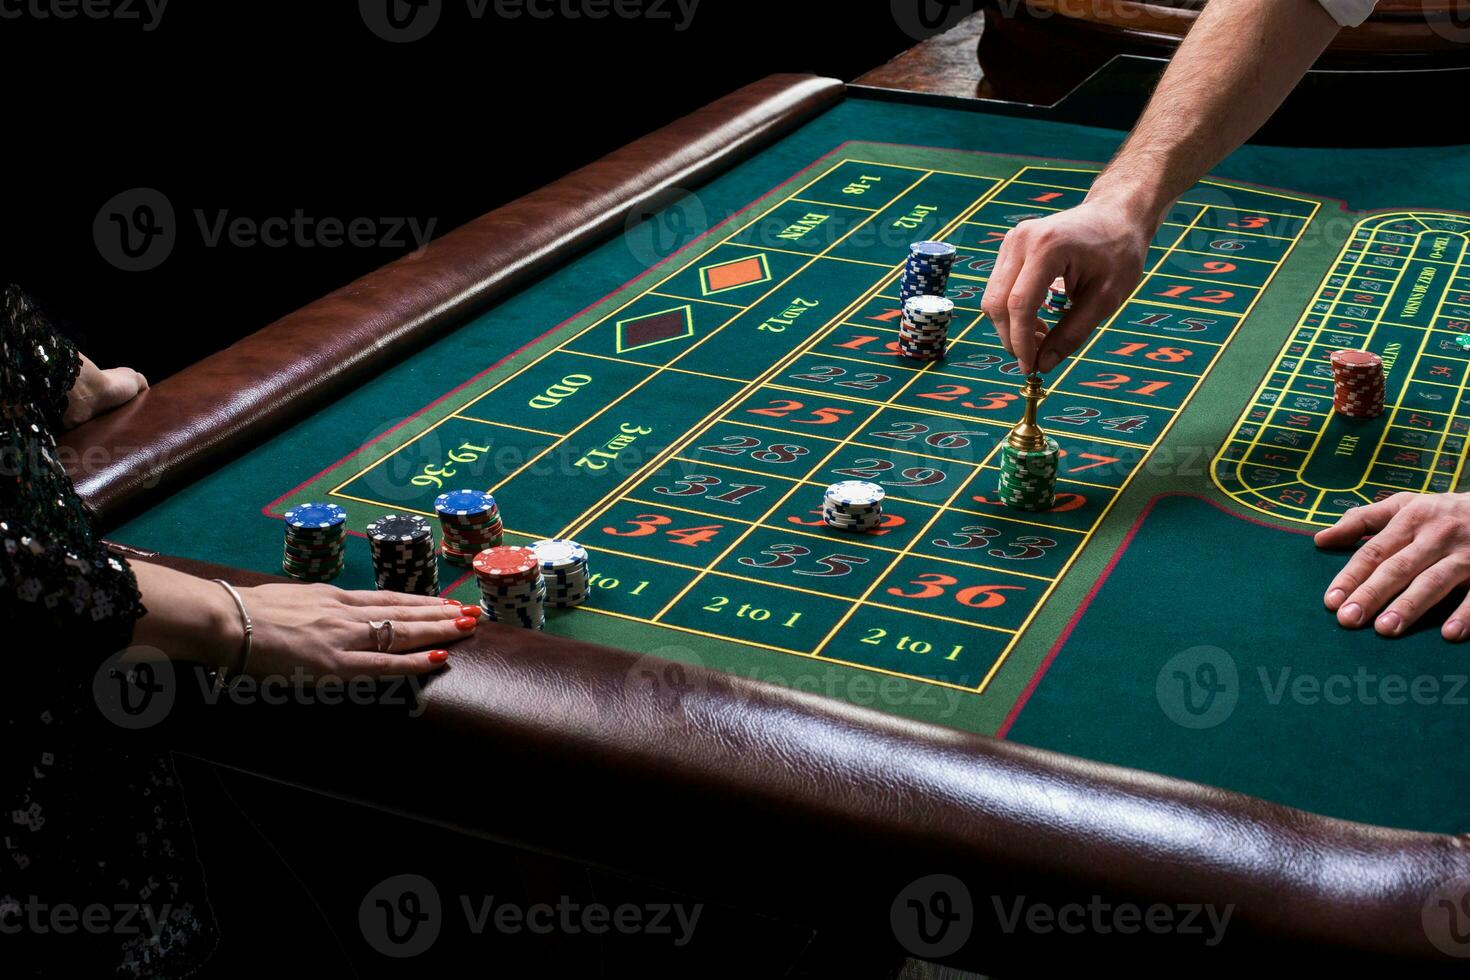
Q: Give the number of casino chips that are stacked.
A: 11